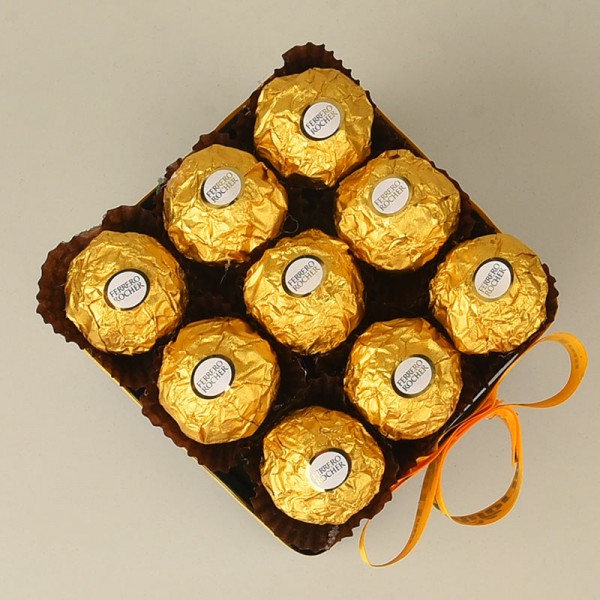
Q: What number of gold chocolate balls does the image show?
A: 9